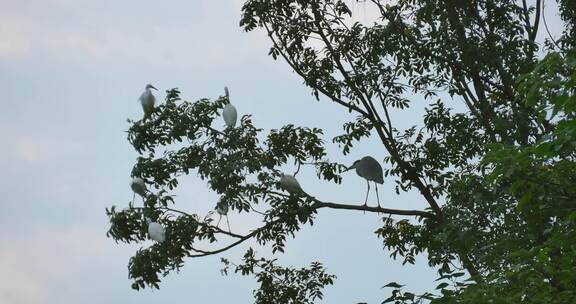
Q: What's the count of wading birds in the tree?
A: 7